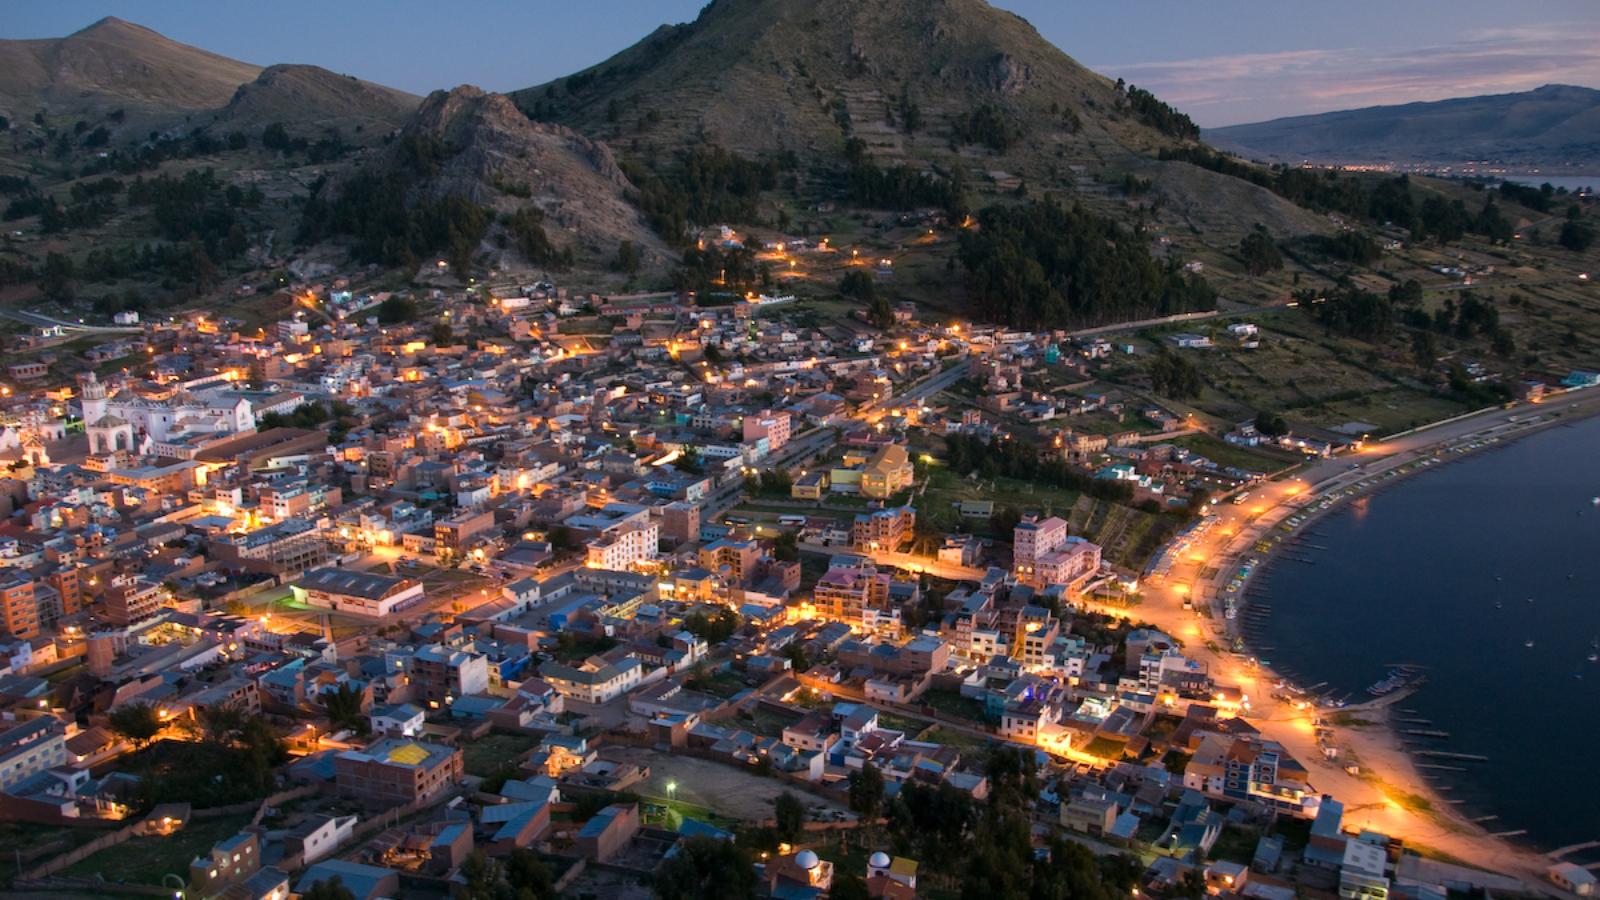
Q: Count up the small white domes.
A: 2